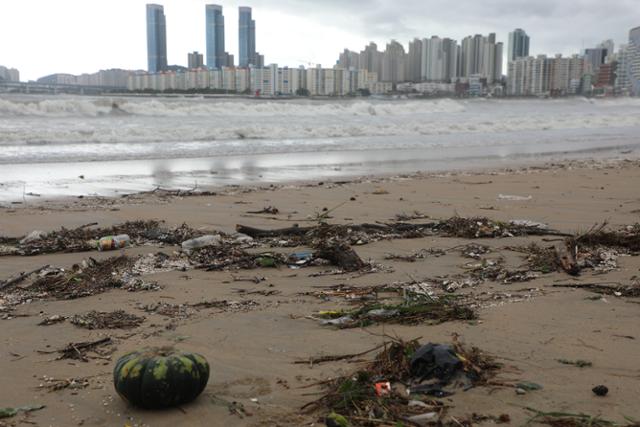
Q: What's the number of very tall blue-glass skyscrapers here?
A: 3